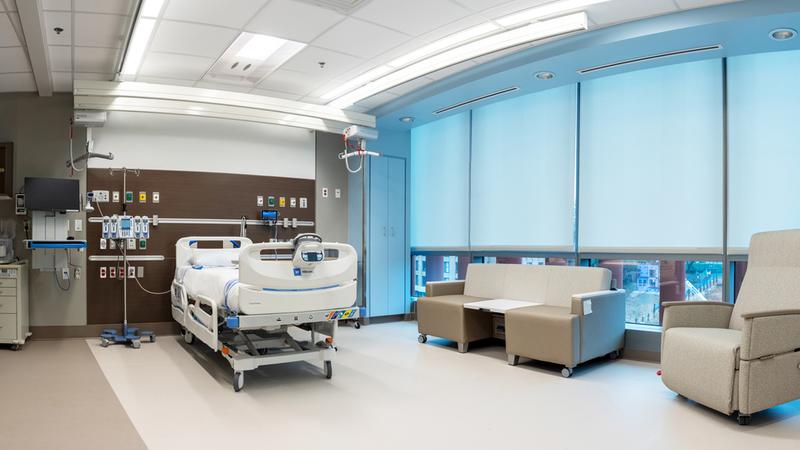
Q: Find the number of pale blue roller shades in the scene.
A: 4